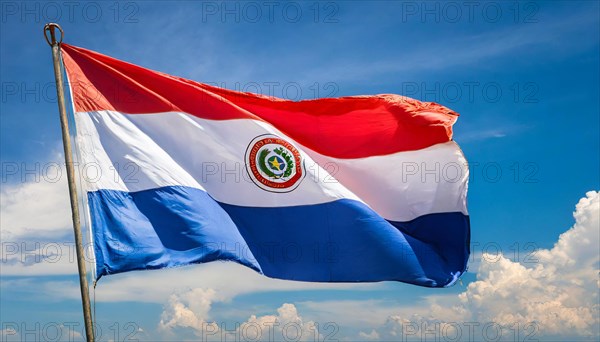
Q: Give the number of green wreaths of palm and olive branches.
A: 1